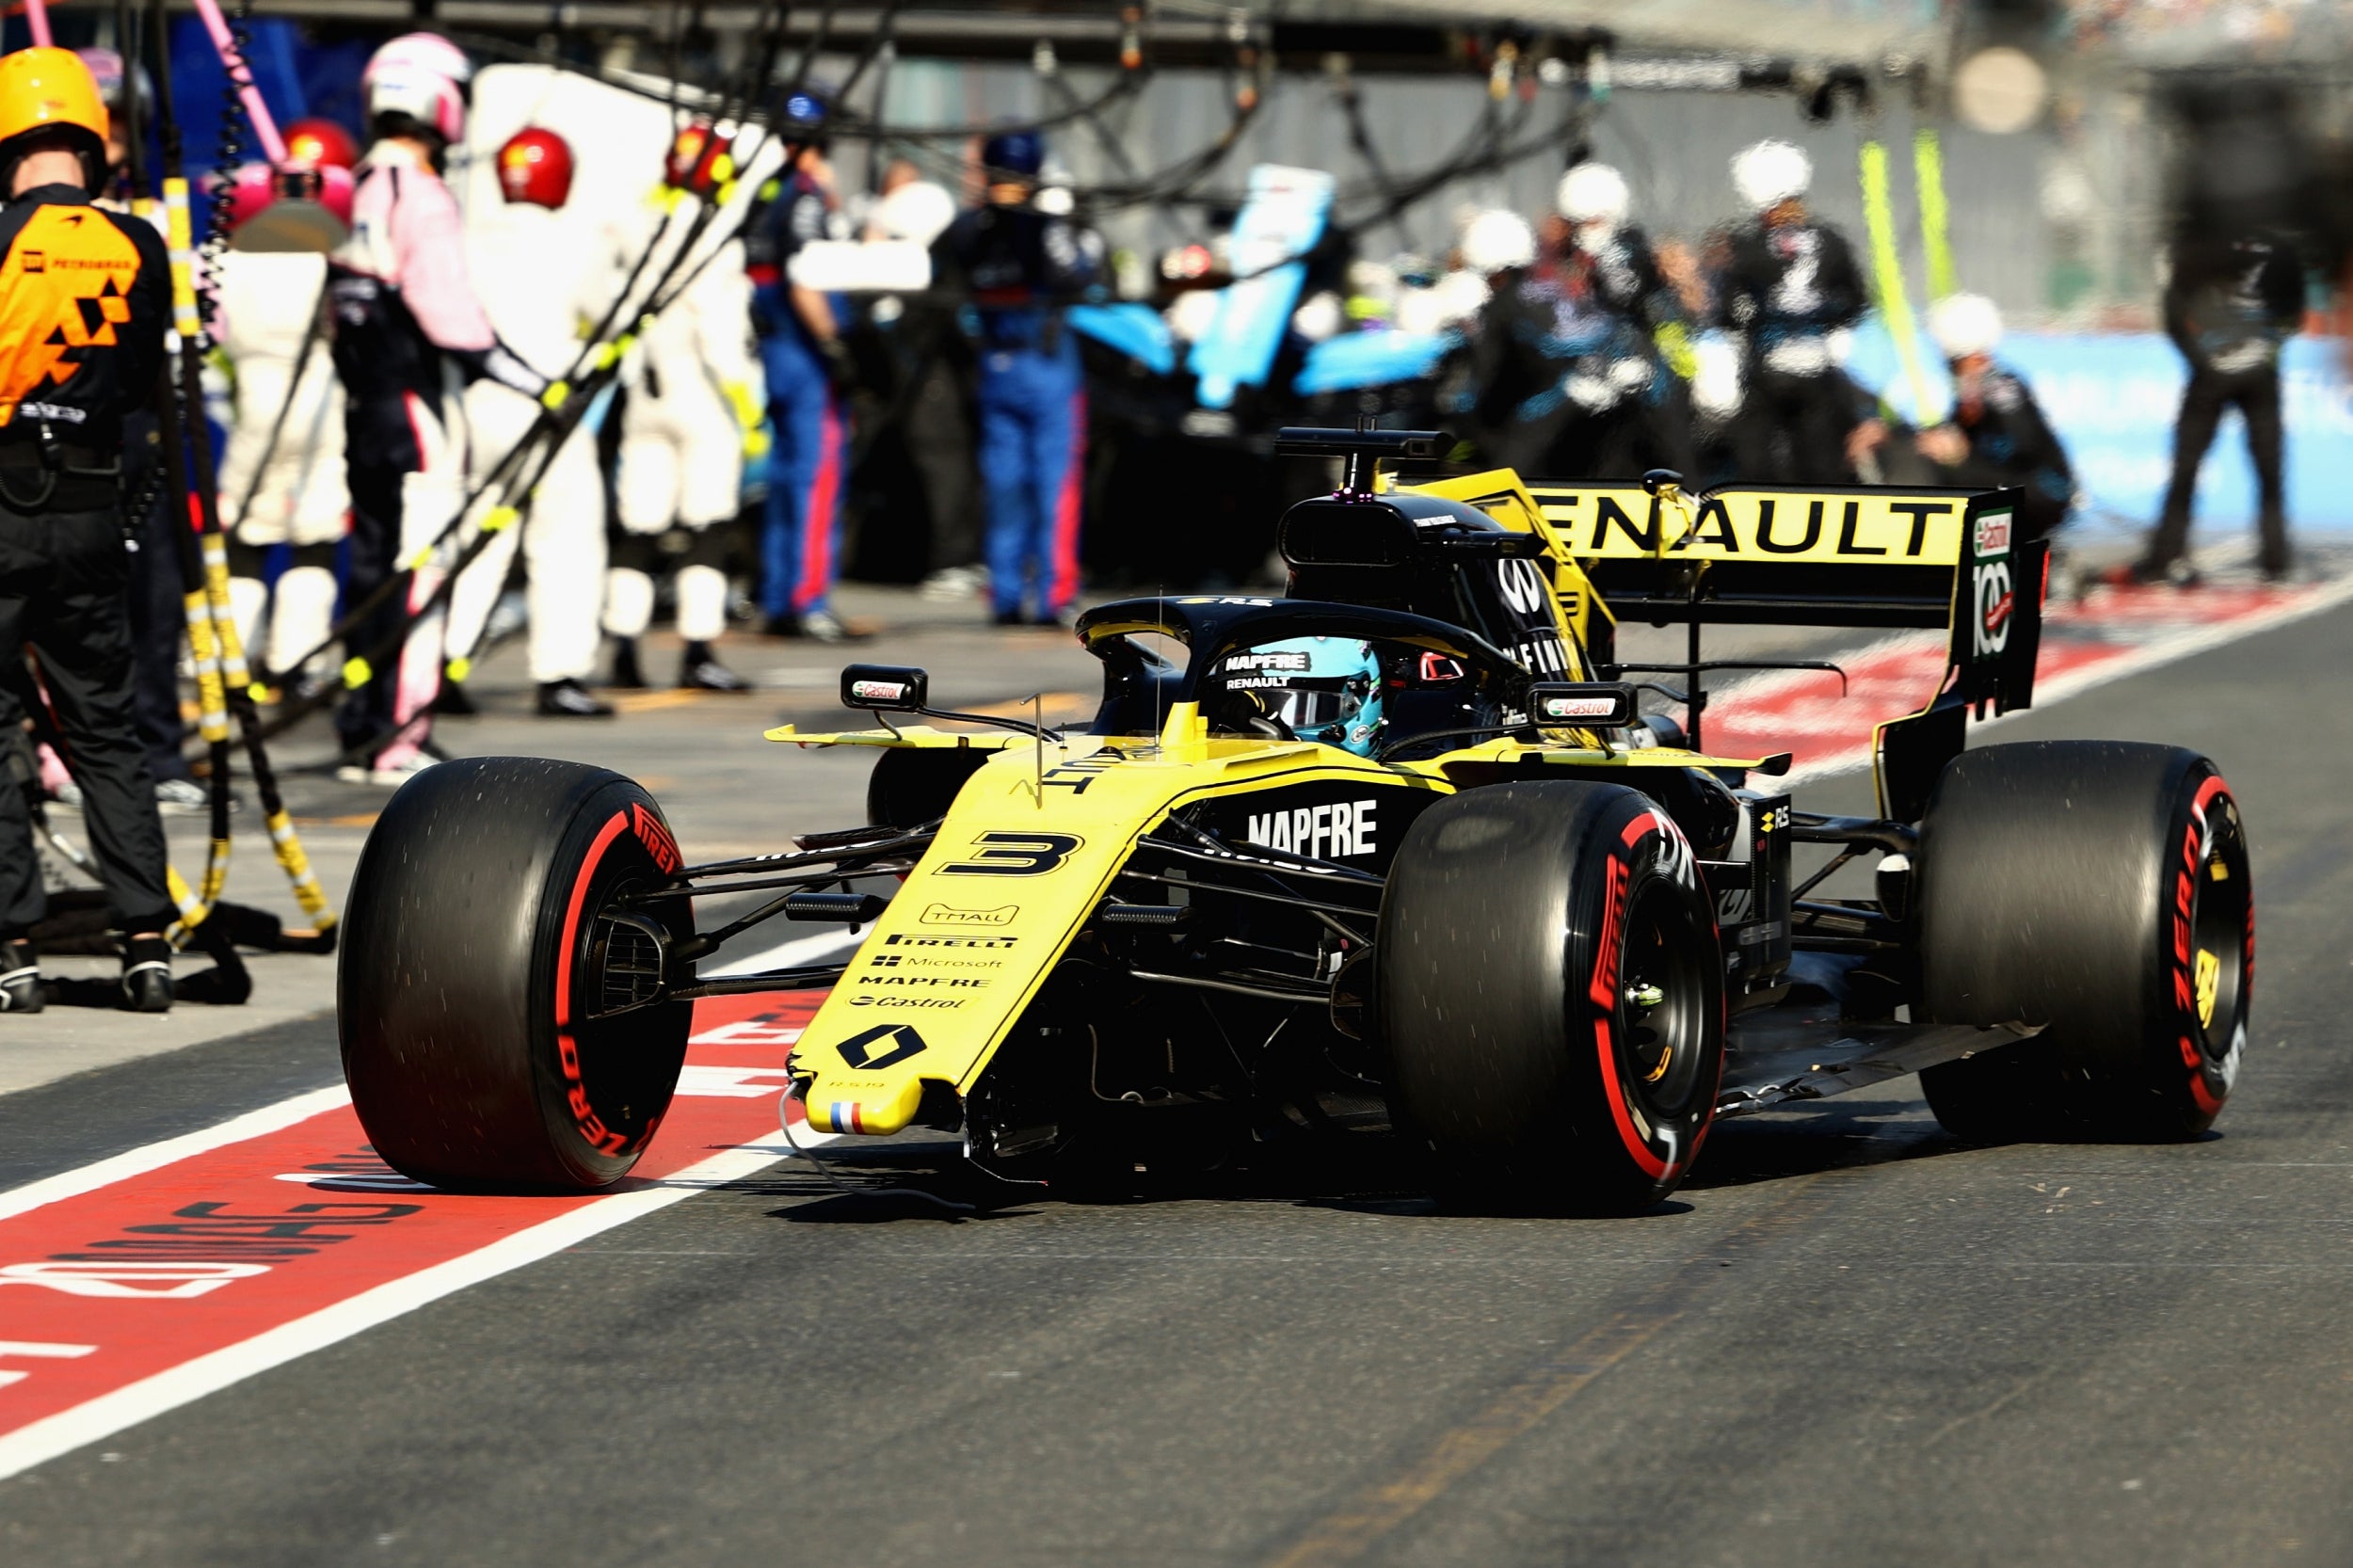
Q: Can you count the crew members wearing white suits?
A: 3